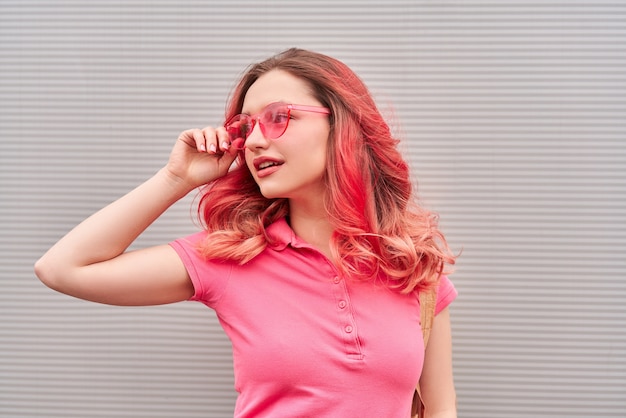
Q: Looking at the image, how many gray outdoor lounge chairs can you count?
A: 0